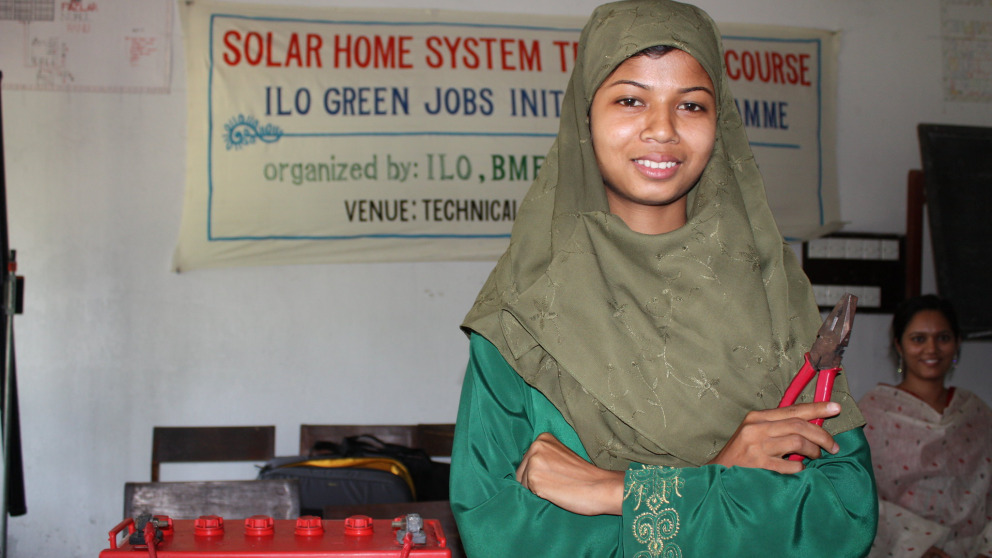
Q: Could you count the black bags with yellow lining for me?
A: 1